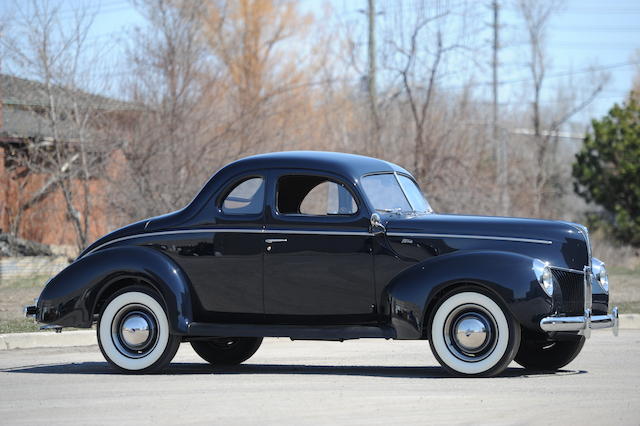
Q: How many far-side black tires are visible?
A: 2